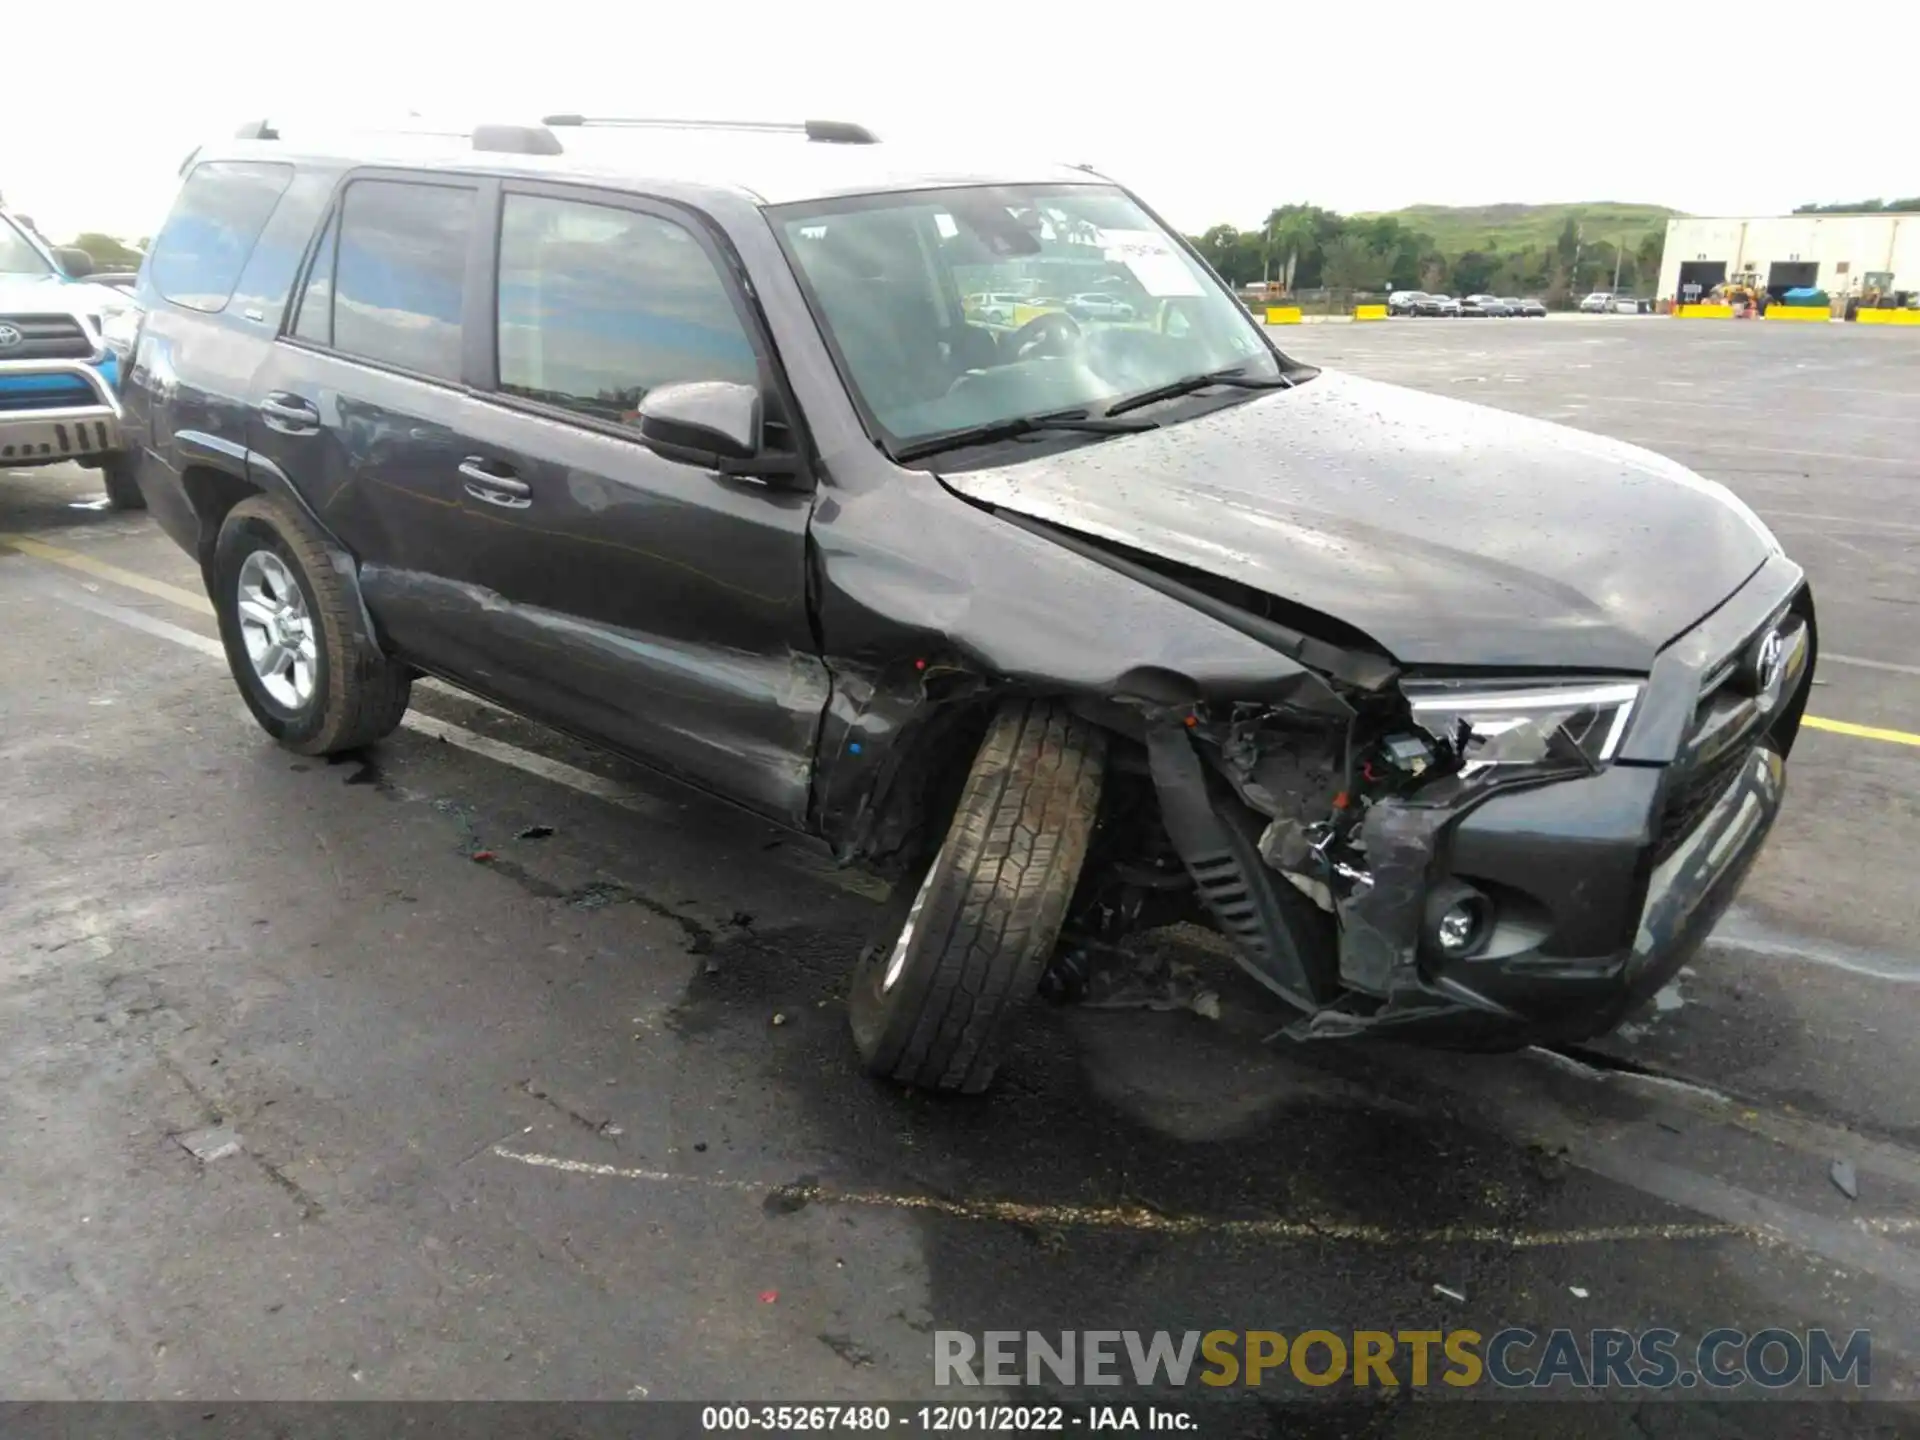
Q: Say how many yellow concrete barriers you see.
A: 5